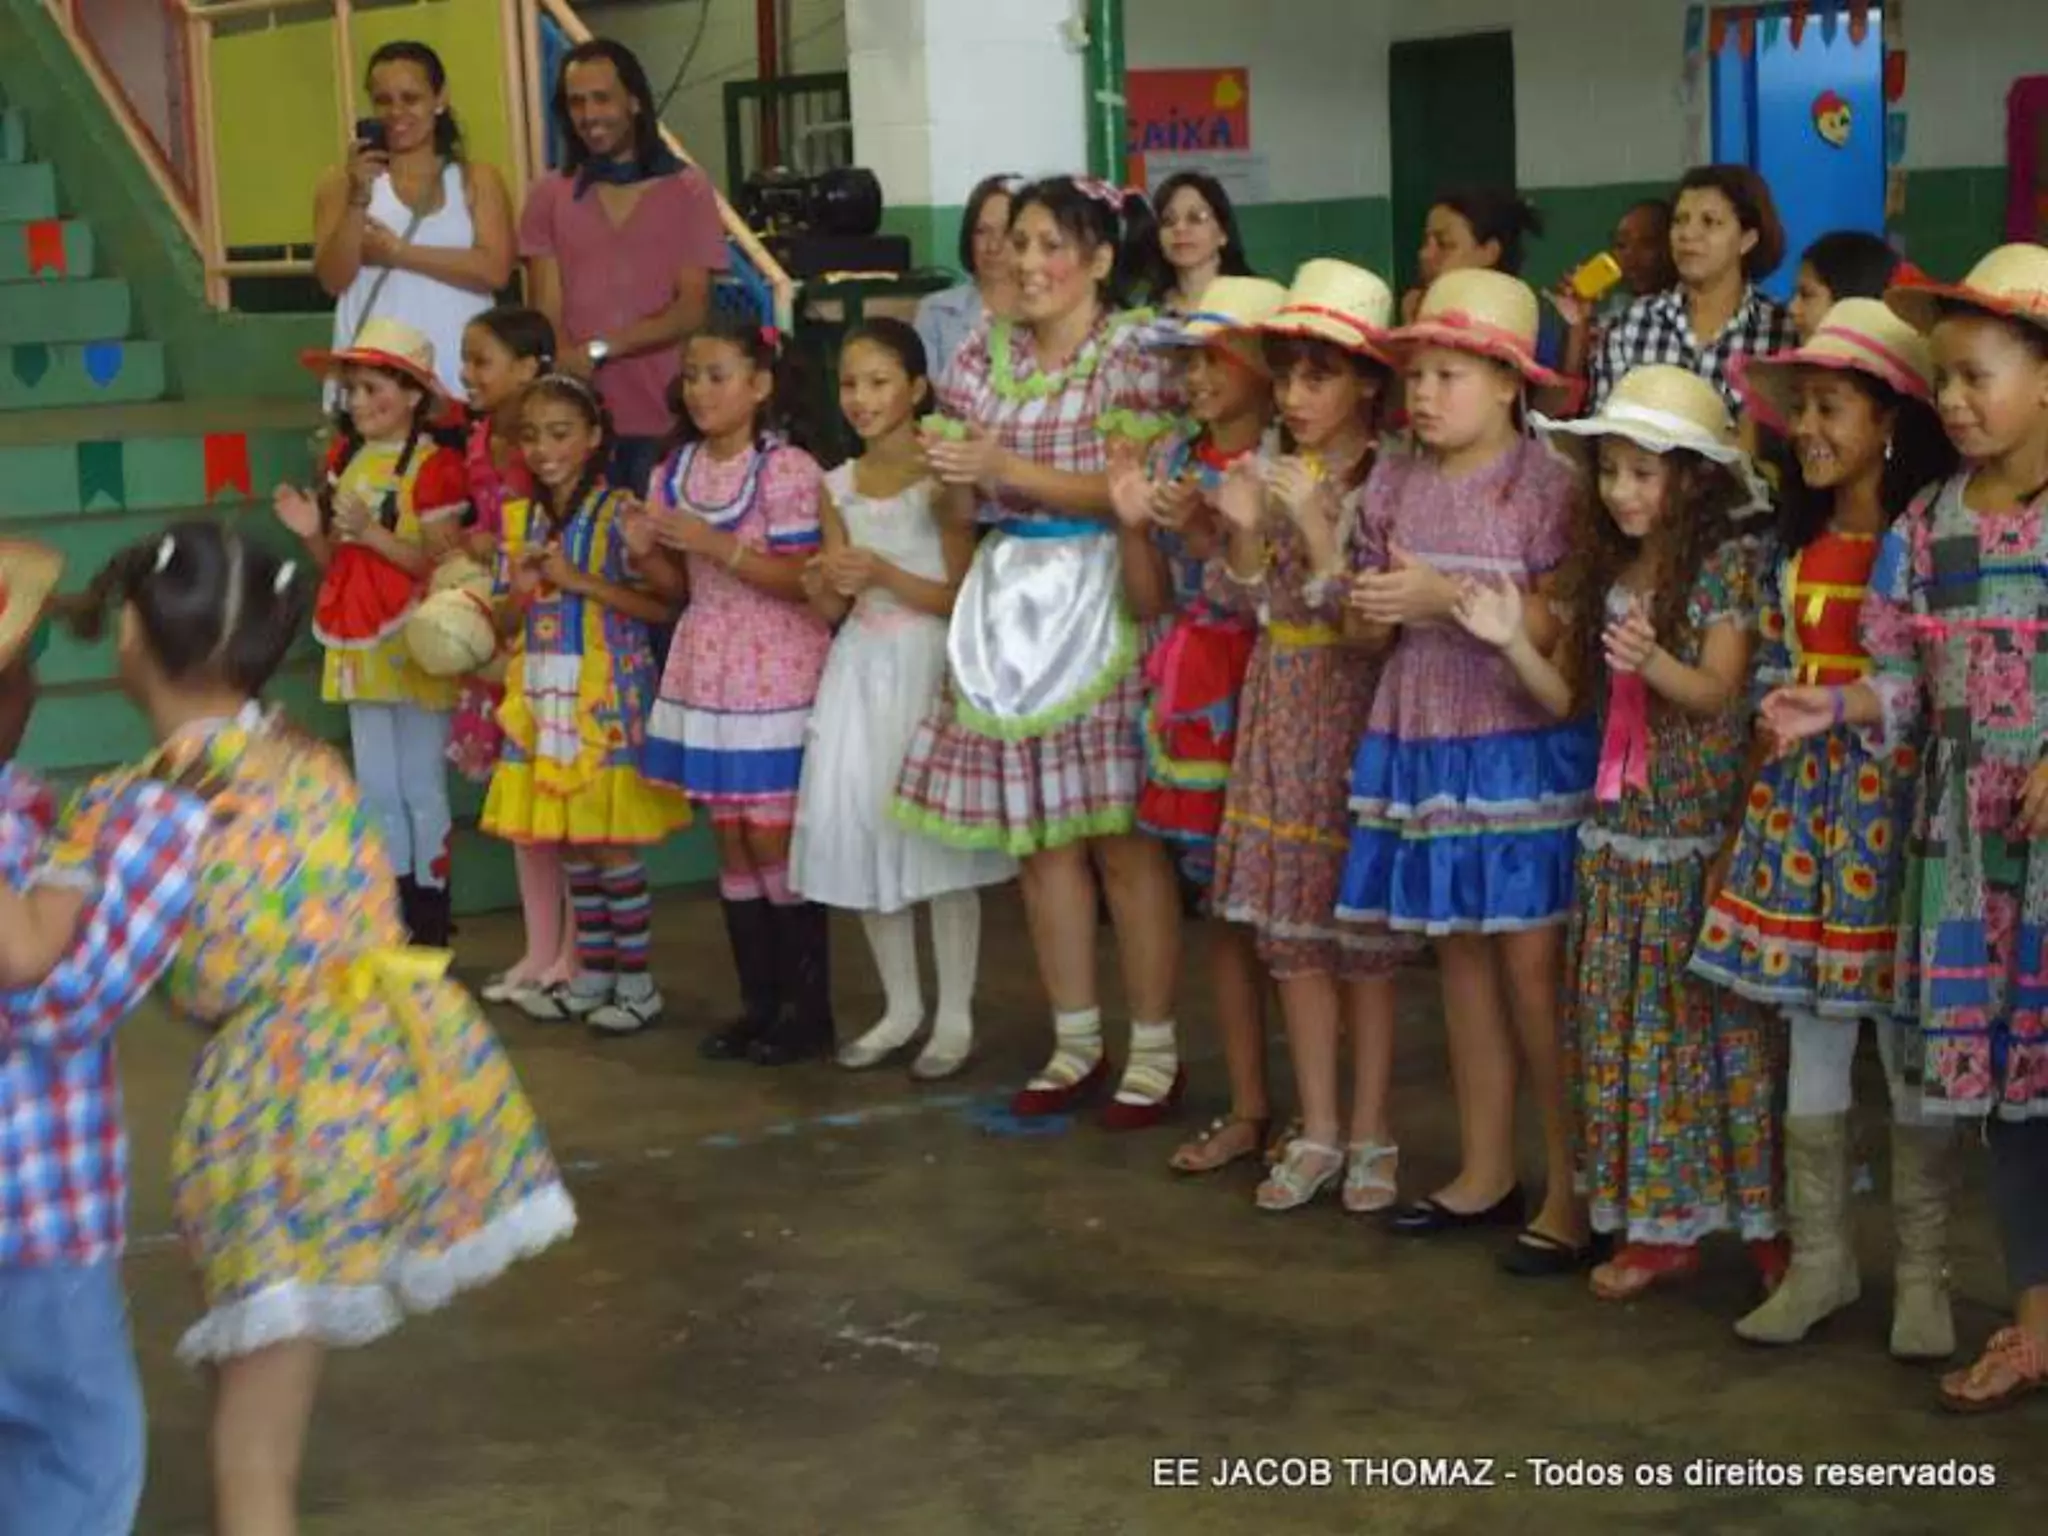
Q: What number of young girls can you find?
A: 12